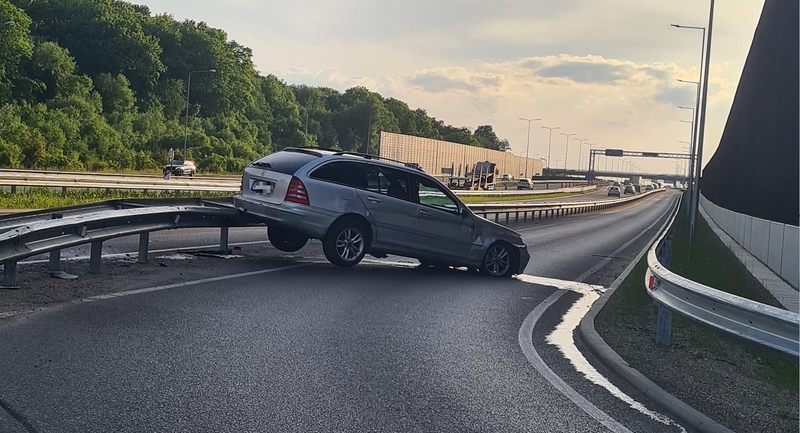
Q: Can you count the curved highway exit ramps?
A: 1